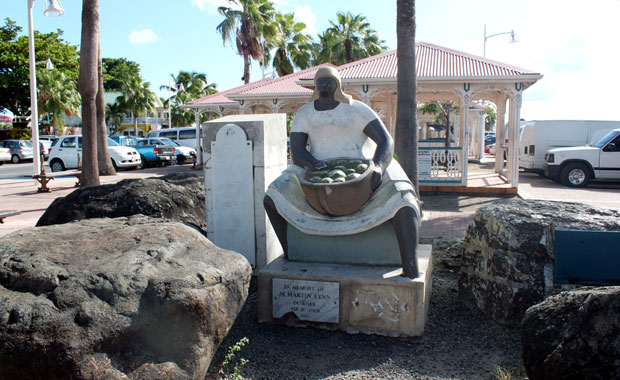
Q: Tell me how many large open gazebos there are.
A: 3